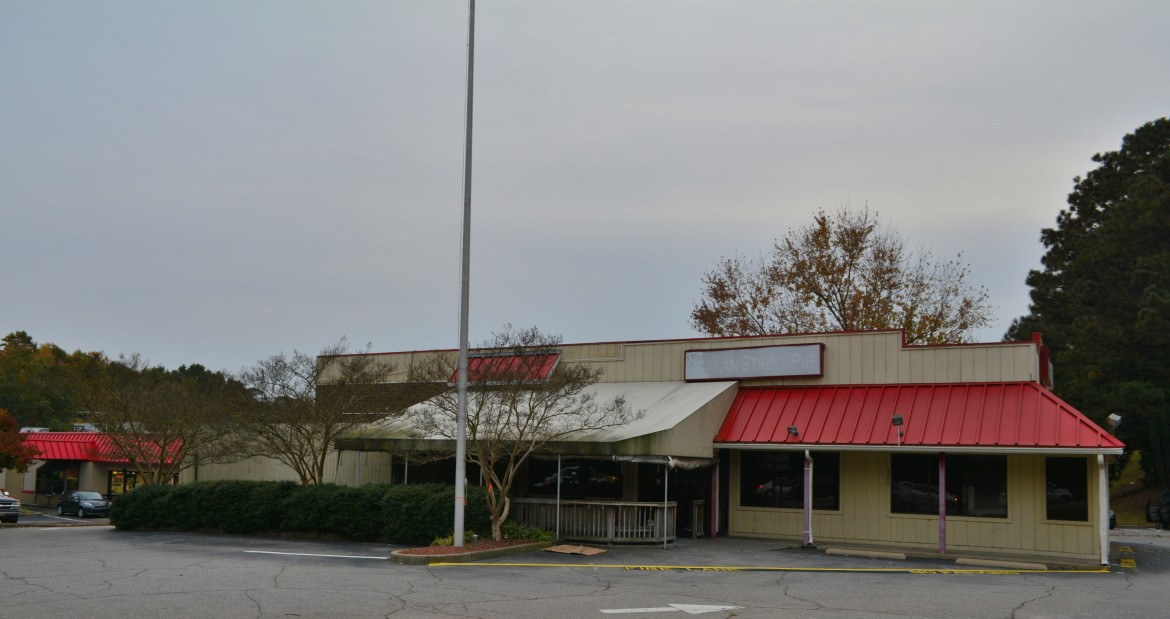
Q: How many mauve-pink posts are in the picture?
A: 3